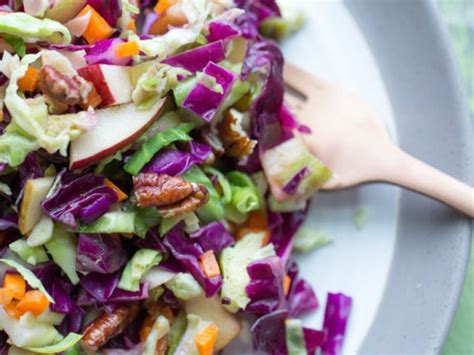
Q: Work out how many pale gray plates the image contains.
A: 1